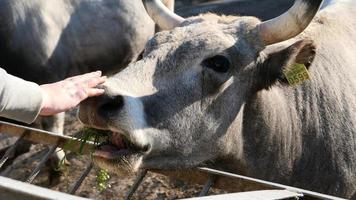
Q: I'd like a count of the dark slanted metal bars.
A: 5